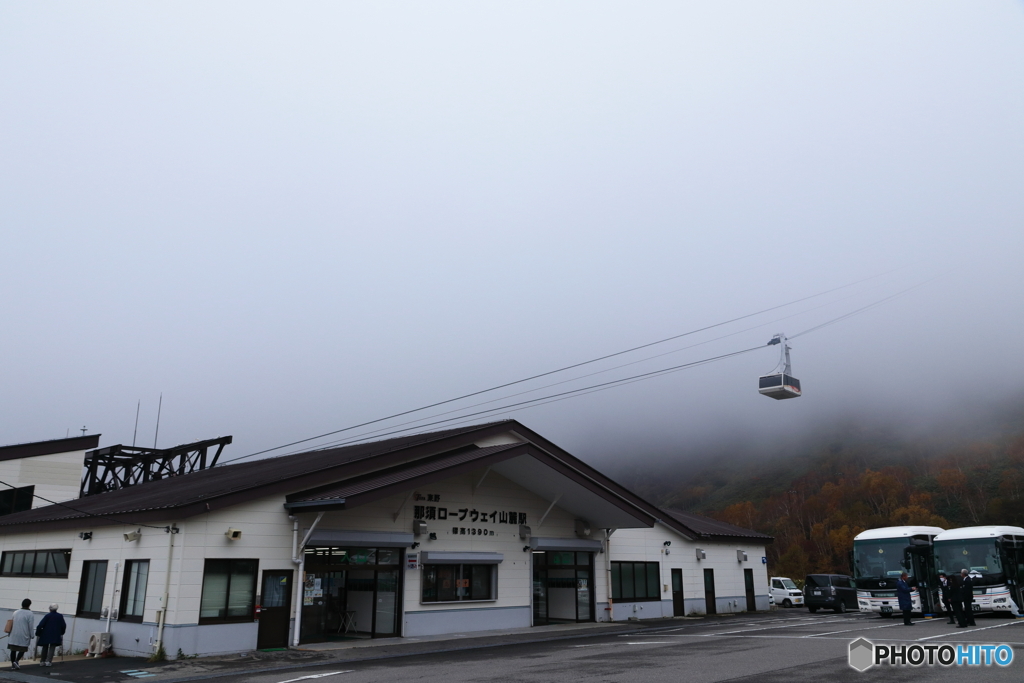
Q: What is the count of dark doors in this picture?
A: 4